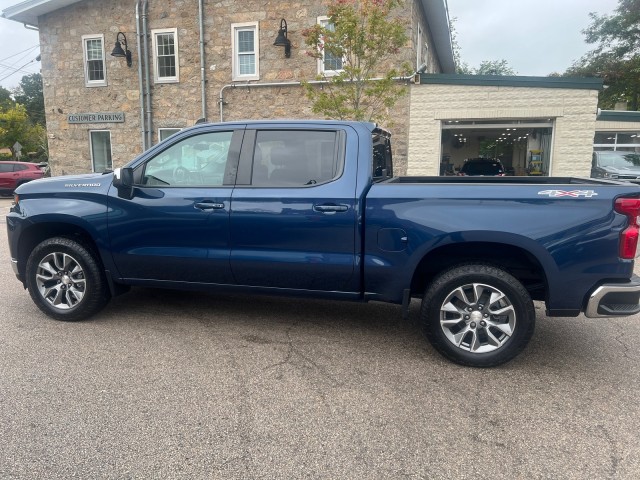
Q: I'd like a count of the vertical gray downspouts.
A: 3